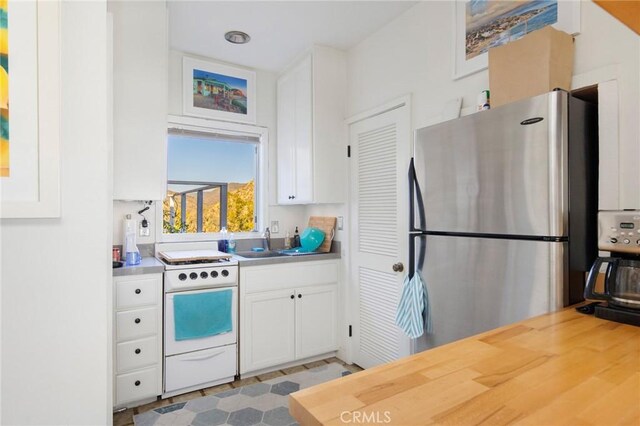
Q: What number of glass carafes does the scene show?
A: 1